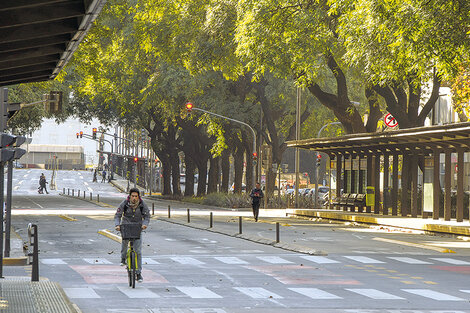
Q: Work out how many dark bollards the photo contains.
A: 13